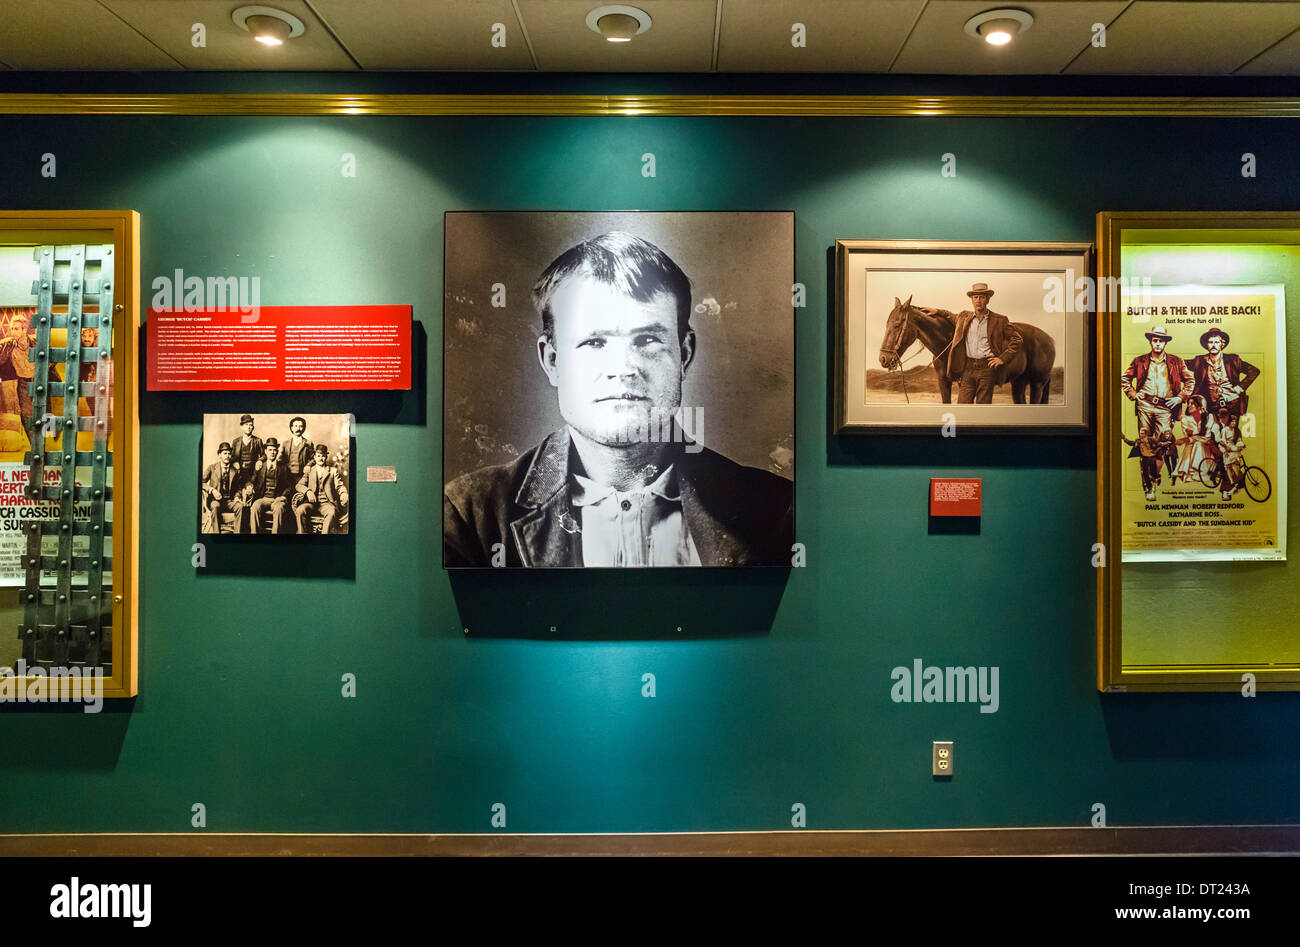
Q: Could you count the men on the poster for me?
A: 2